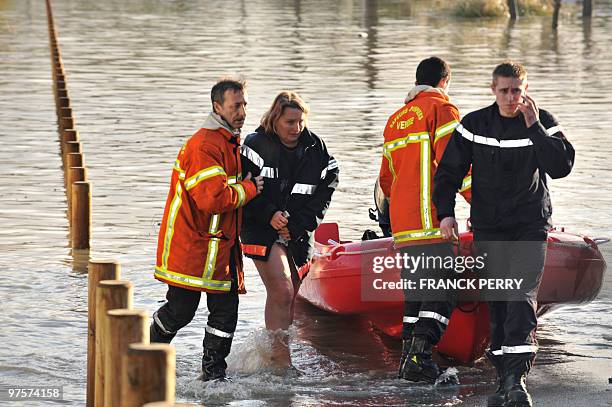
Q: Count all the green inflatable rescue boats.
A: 0